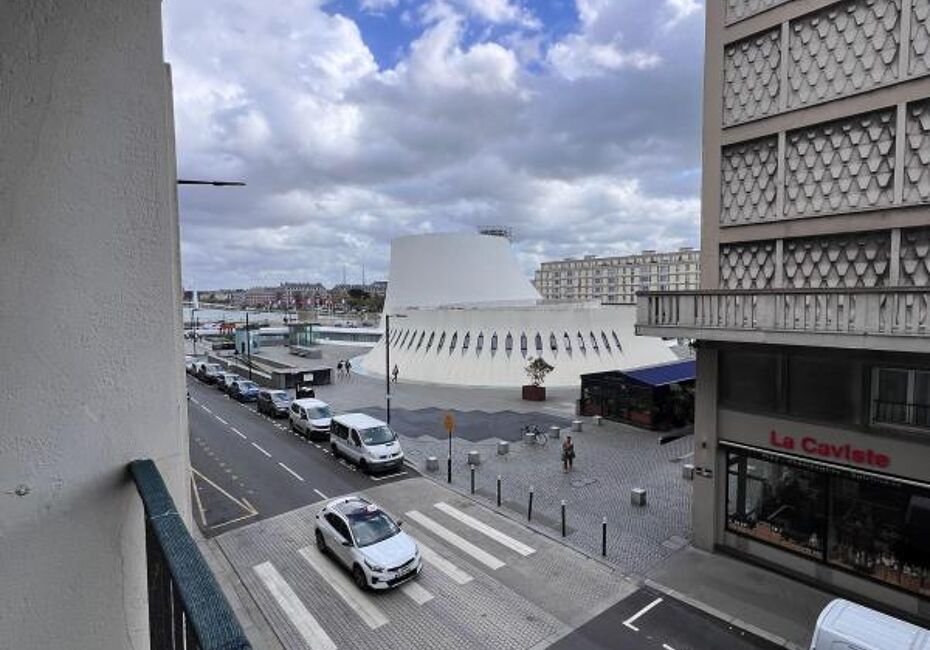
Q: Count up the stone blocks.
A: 9